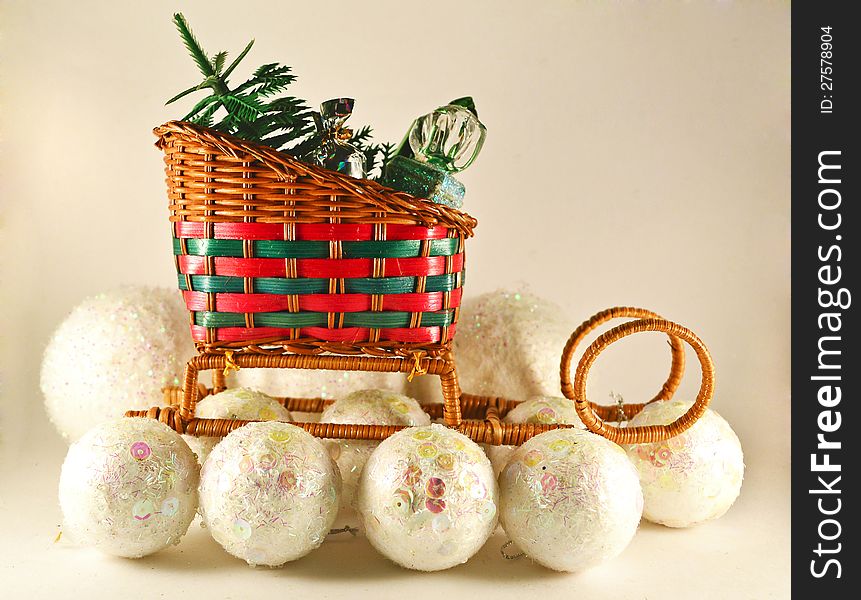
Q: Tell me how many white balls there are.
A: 11